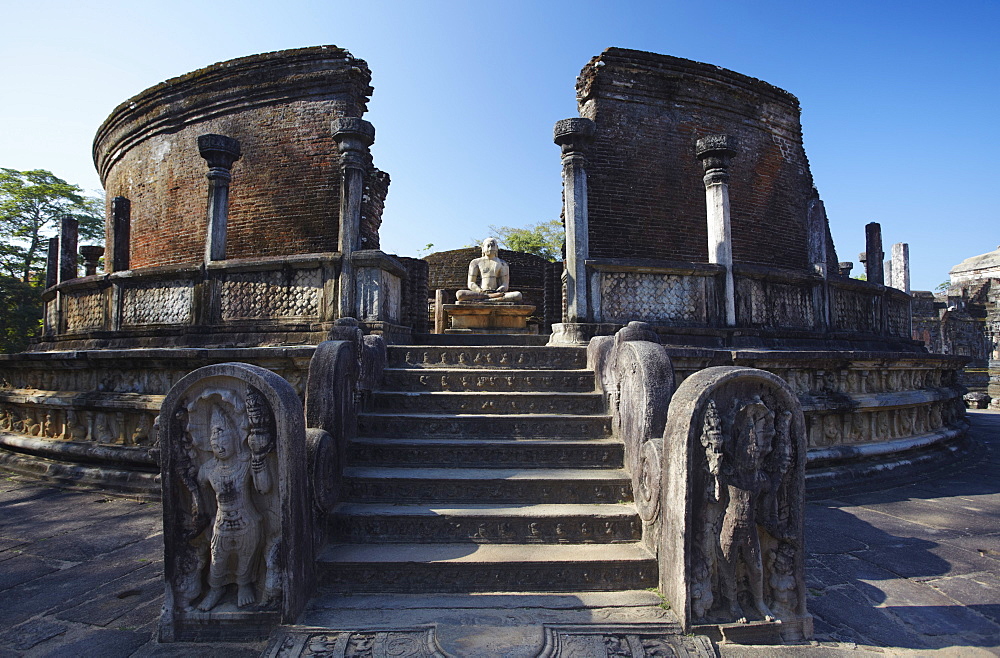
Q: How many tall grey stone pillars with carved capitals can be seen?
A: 4